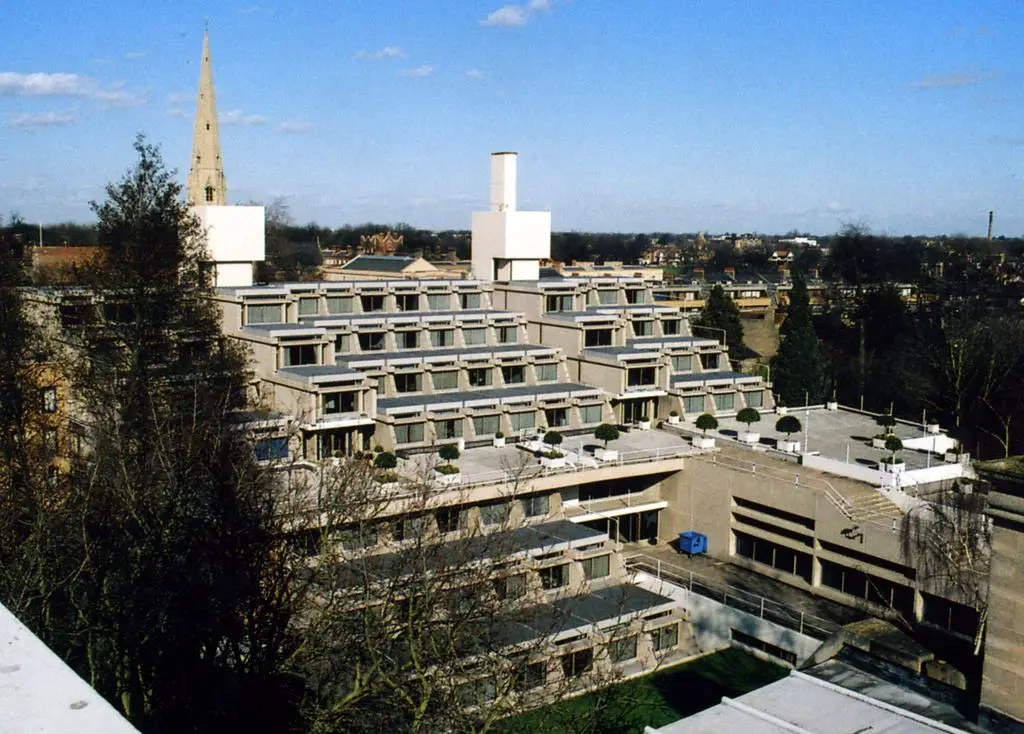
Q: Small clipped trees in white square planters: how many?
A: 9